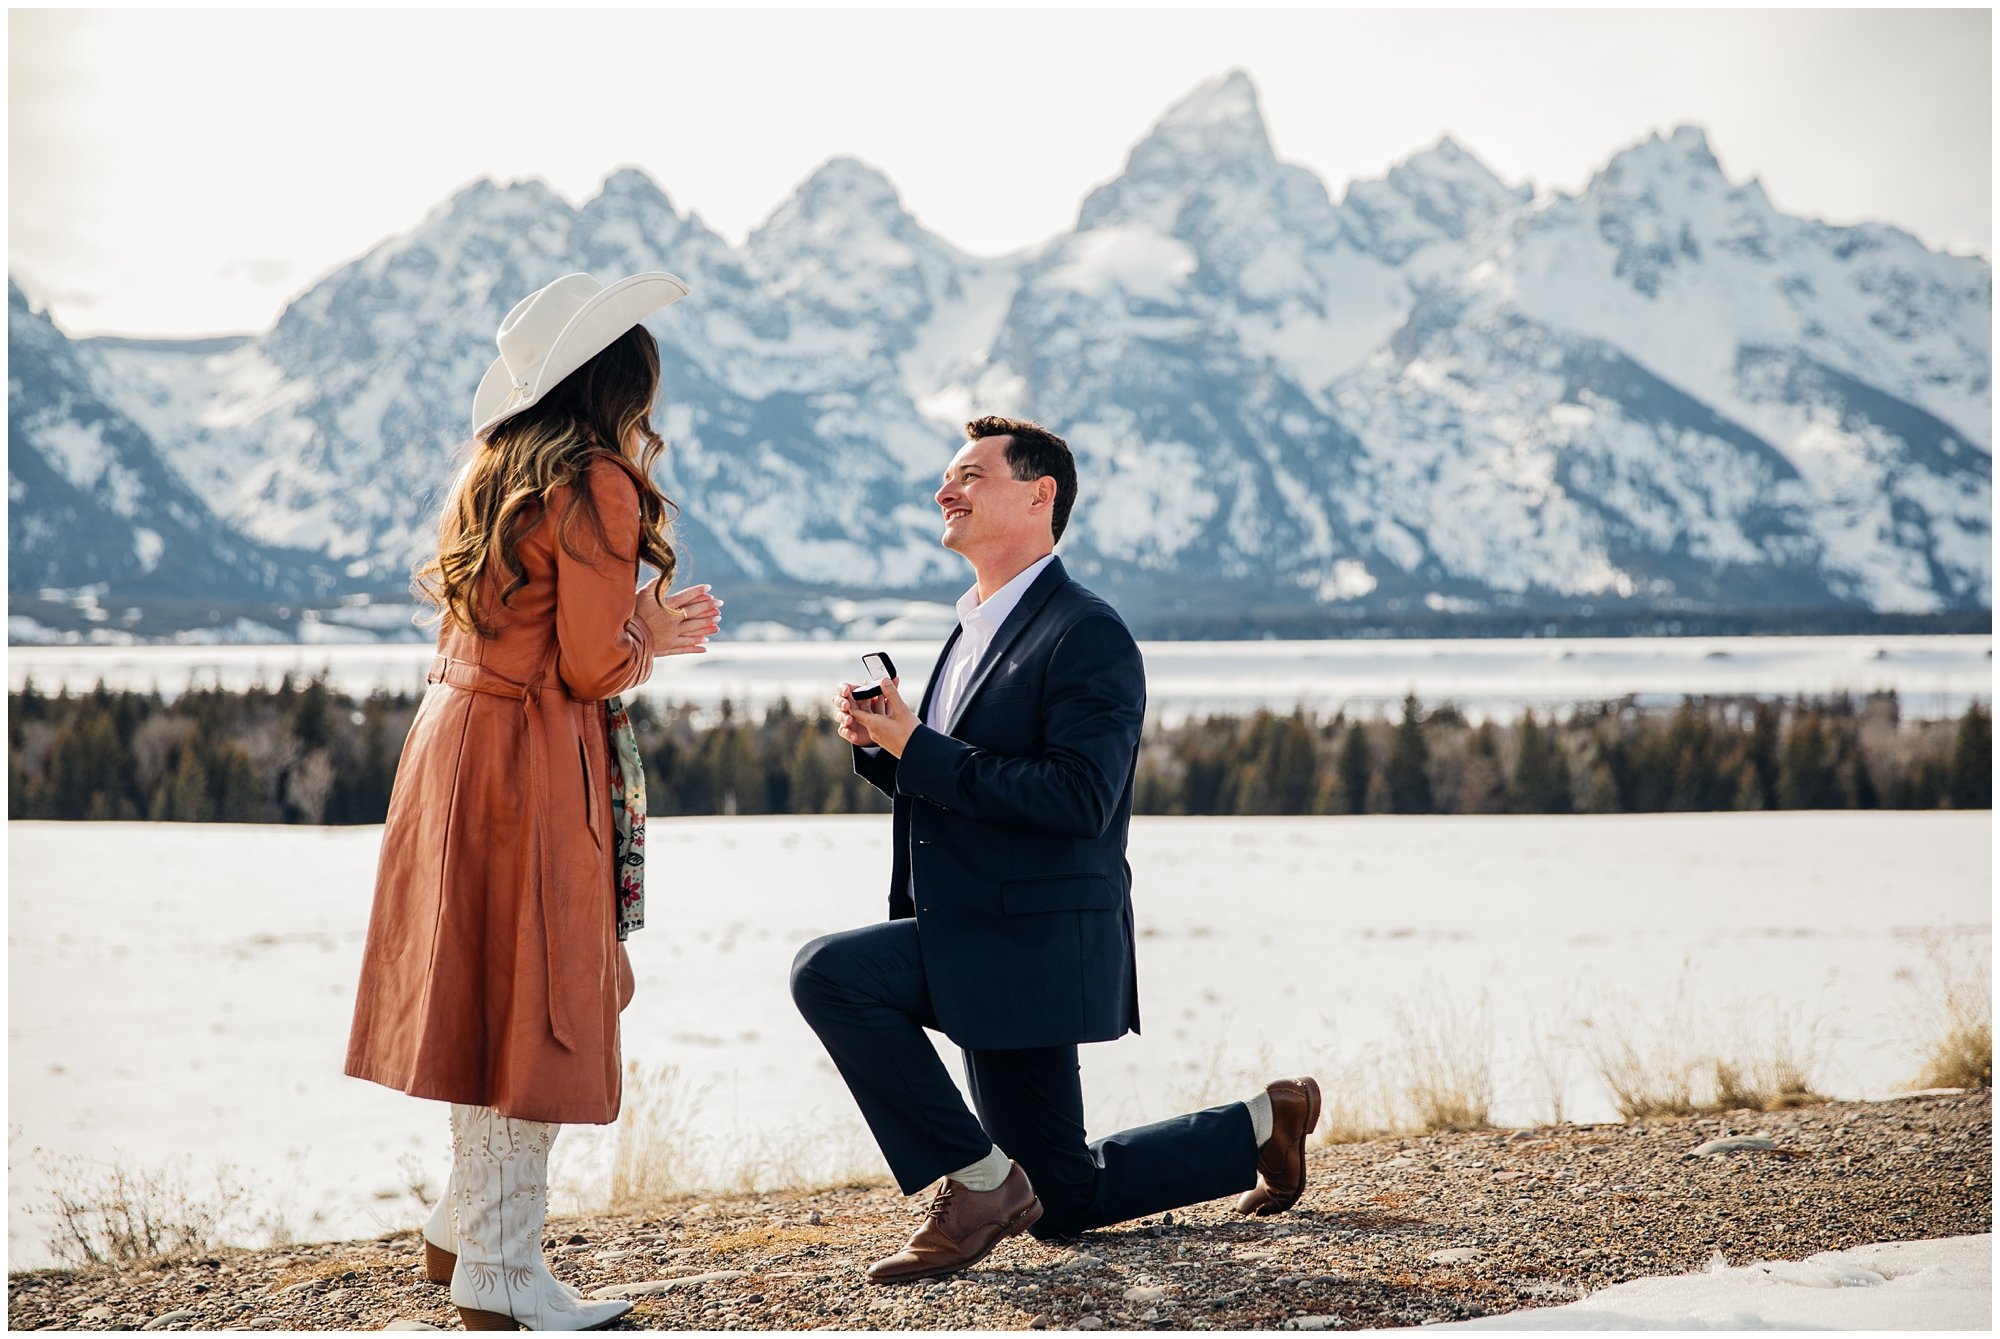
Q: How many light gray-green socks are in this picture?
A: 2